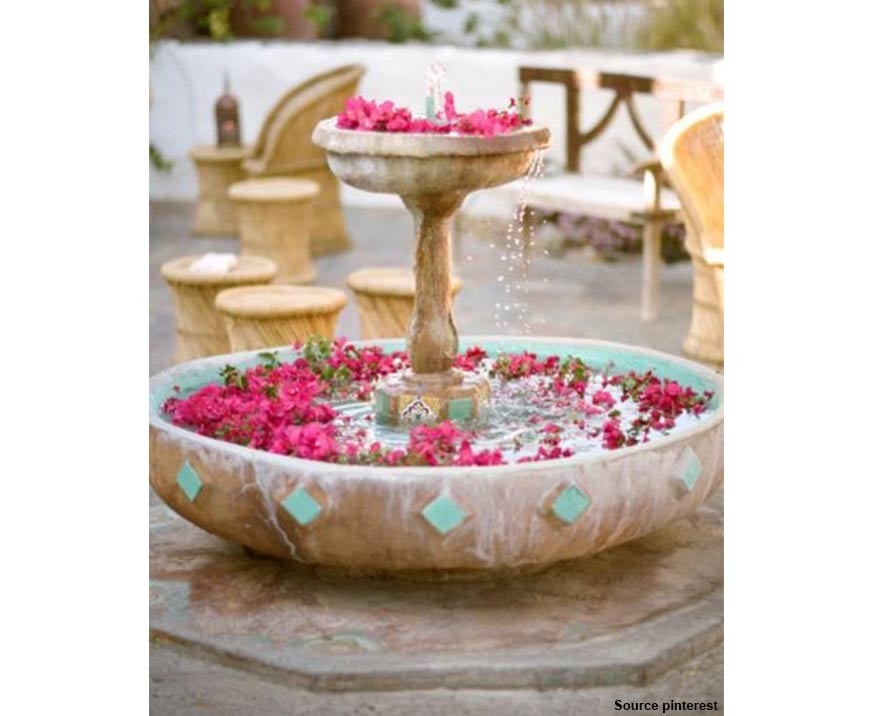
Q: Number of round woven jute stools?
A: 5